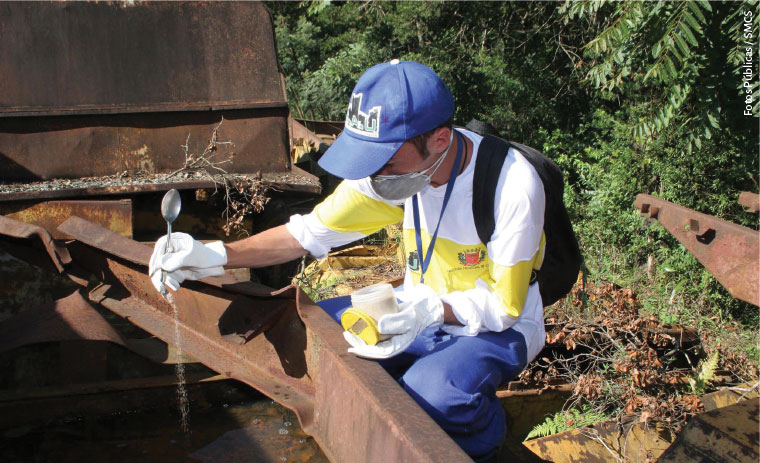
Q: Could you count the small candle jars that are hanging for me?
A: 0